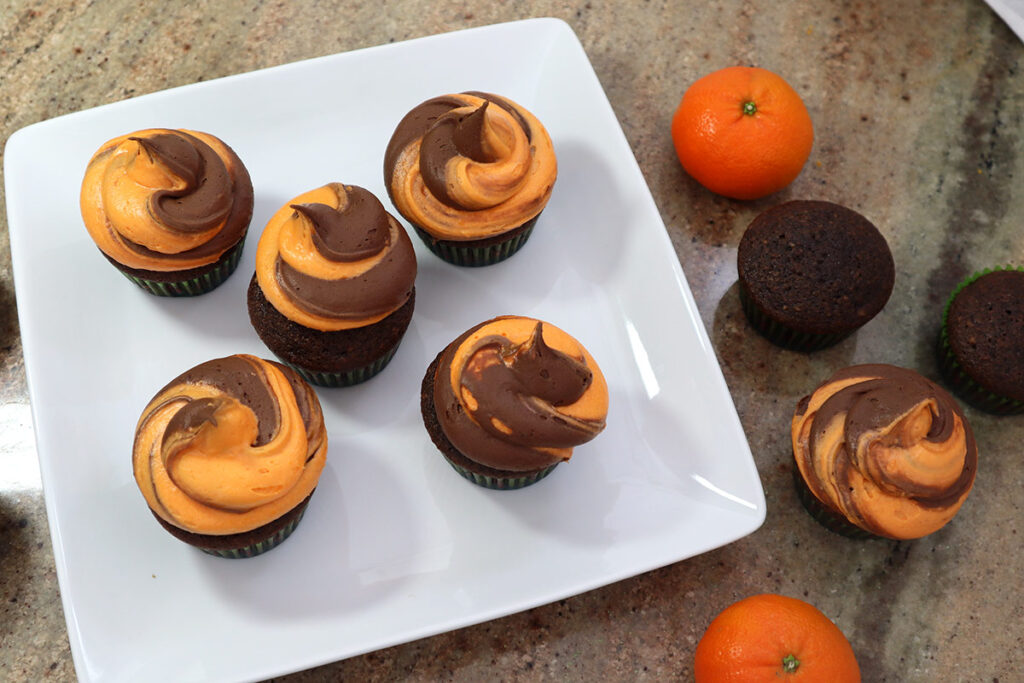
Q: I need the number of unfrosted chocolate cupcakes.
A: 2